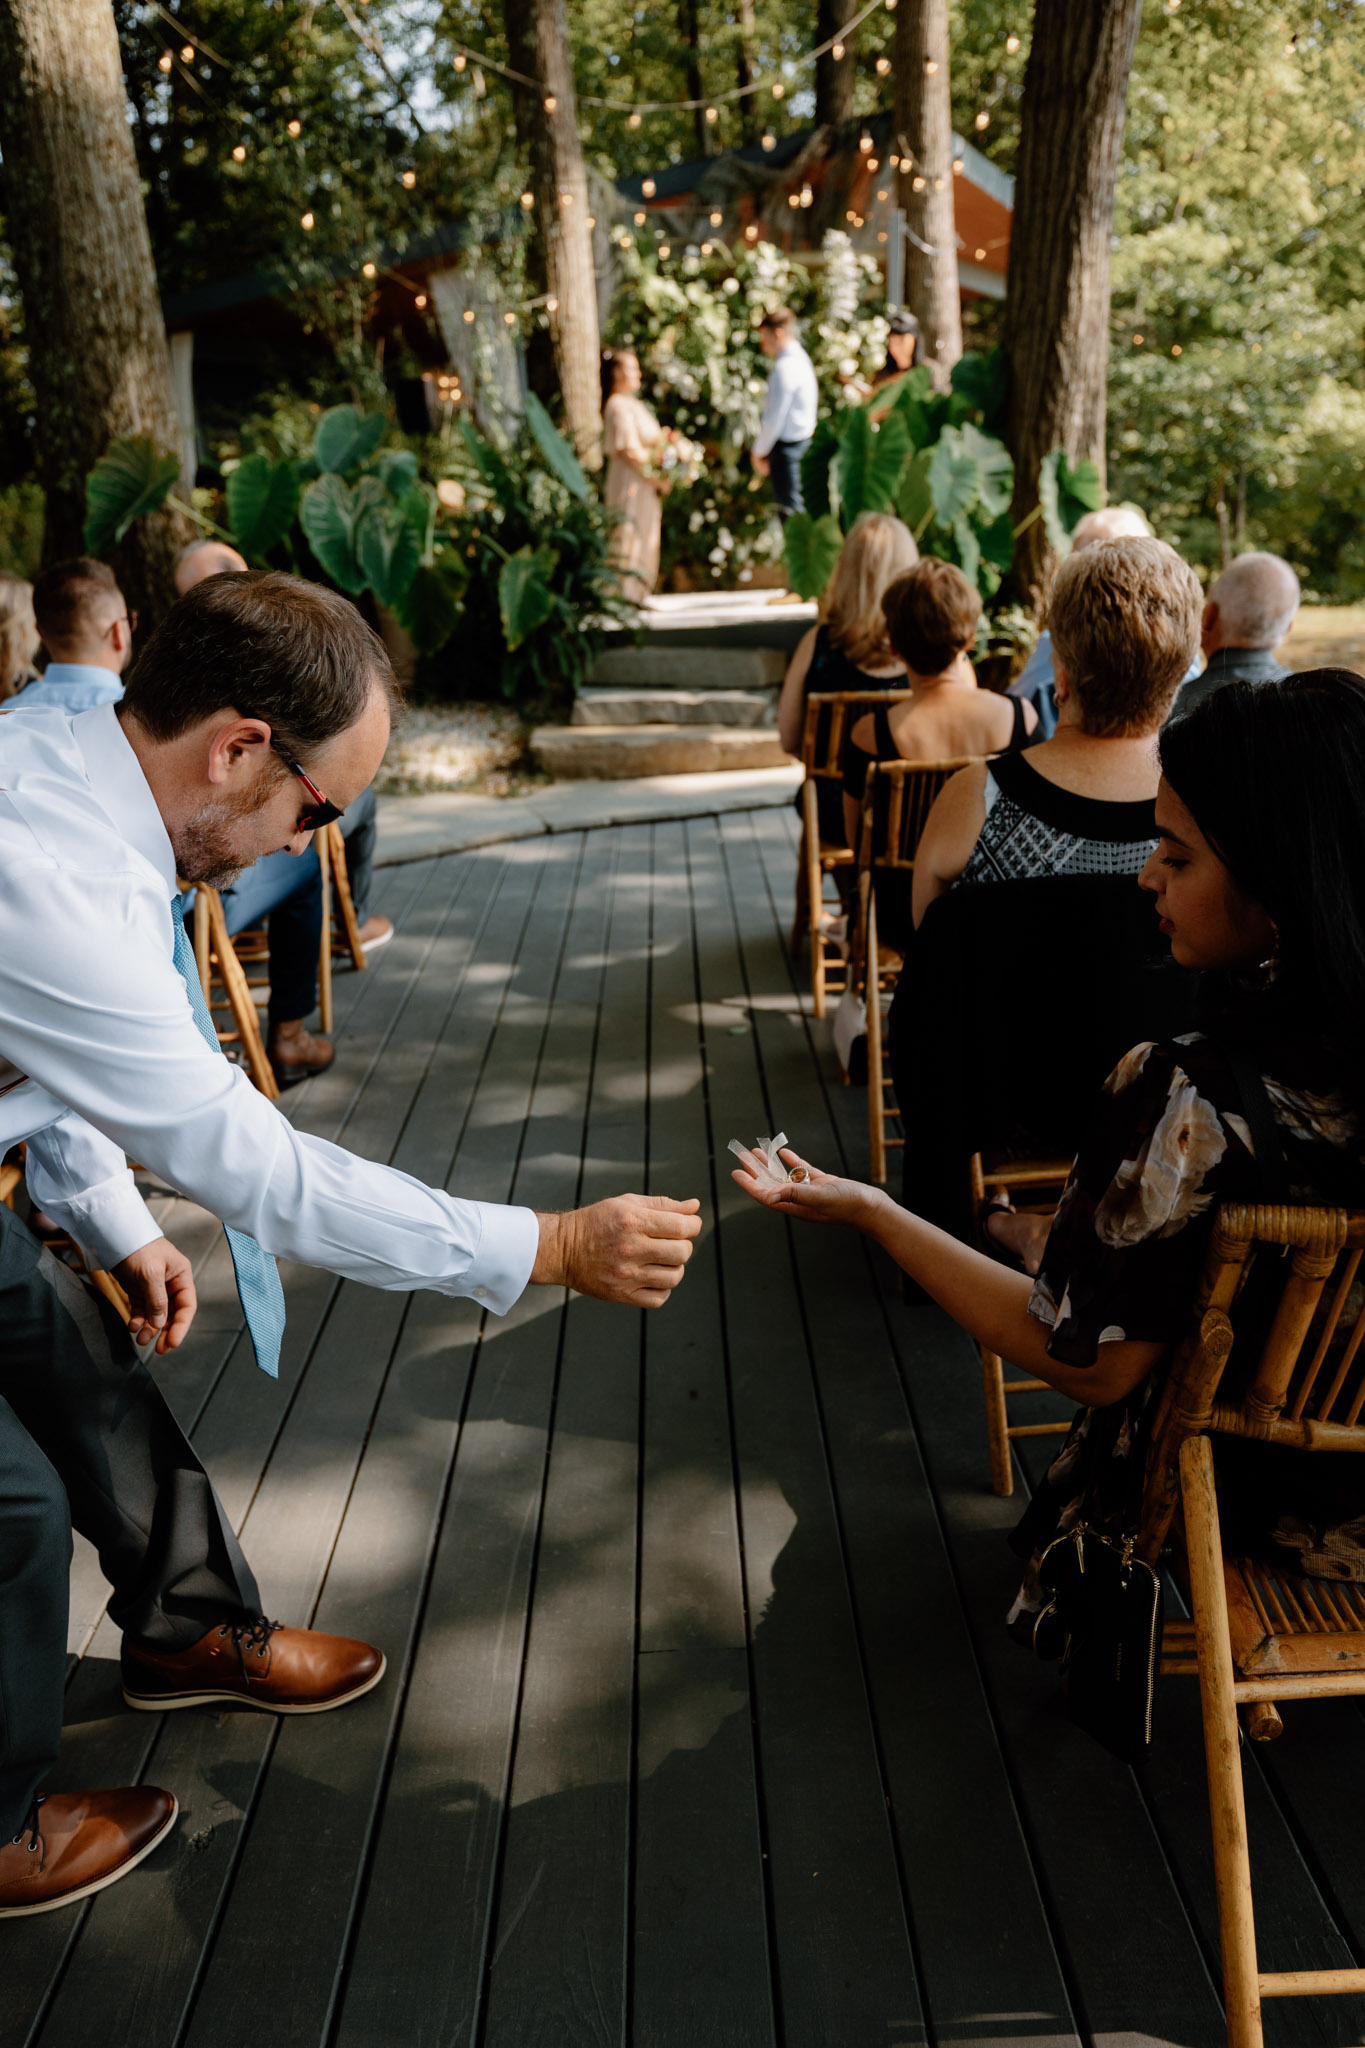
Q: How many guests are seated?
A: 9